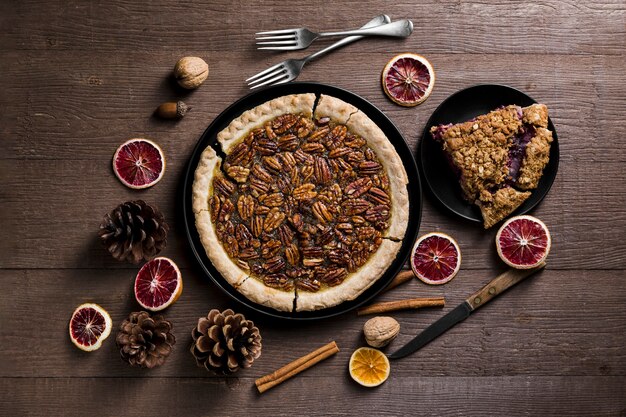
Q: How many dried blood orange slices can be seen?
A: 6